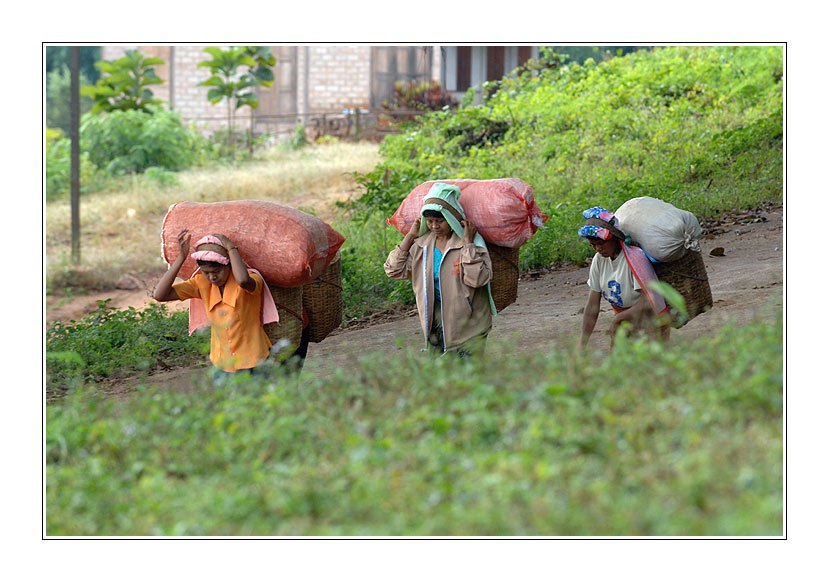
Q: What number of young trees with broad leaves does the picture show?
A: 2